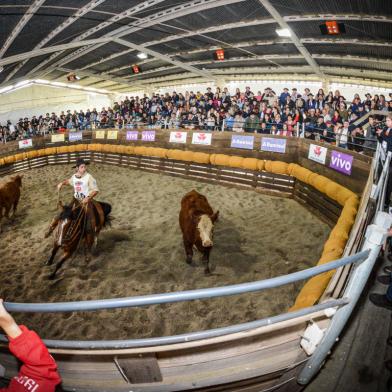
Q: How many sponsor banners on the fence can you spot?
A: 13